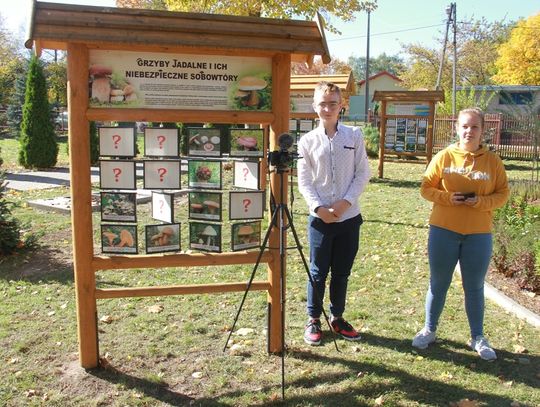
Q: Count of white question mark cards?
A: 7